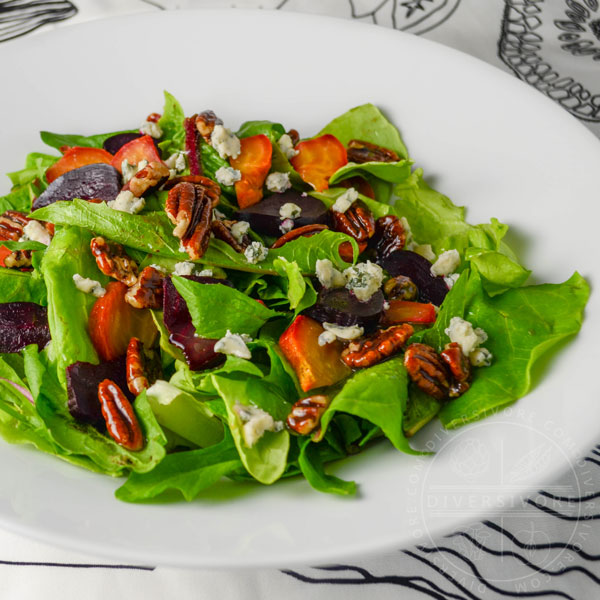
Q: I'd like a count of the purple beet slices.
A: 8